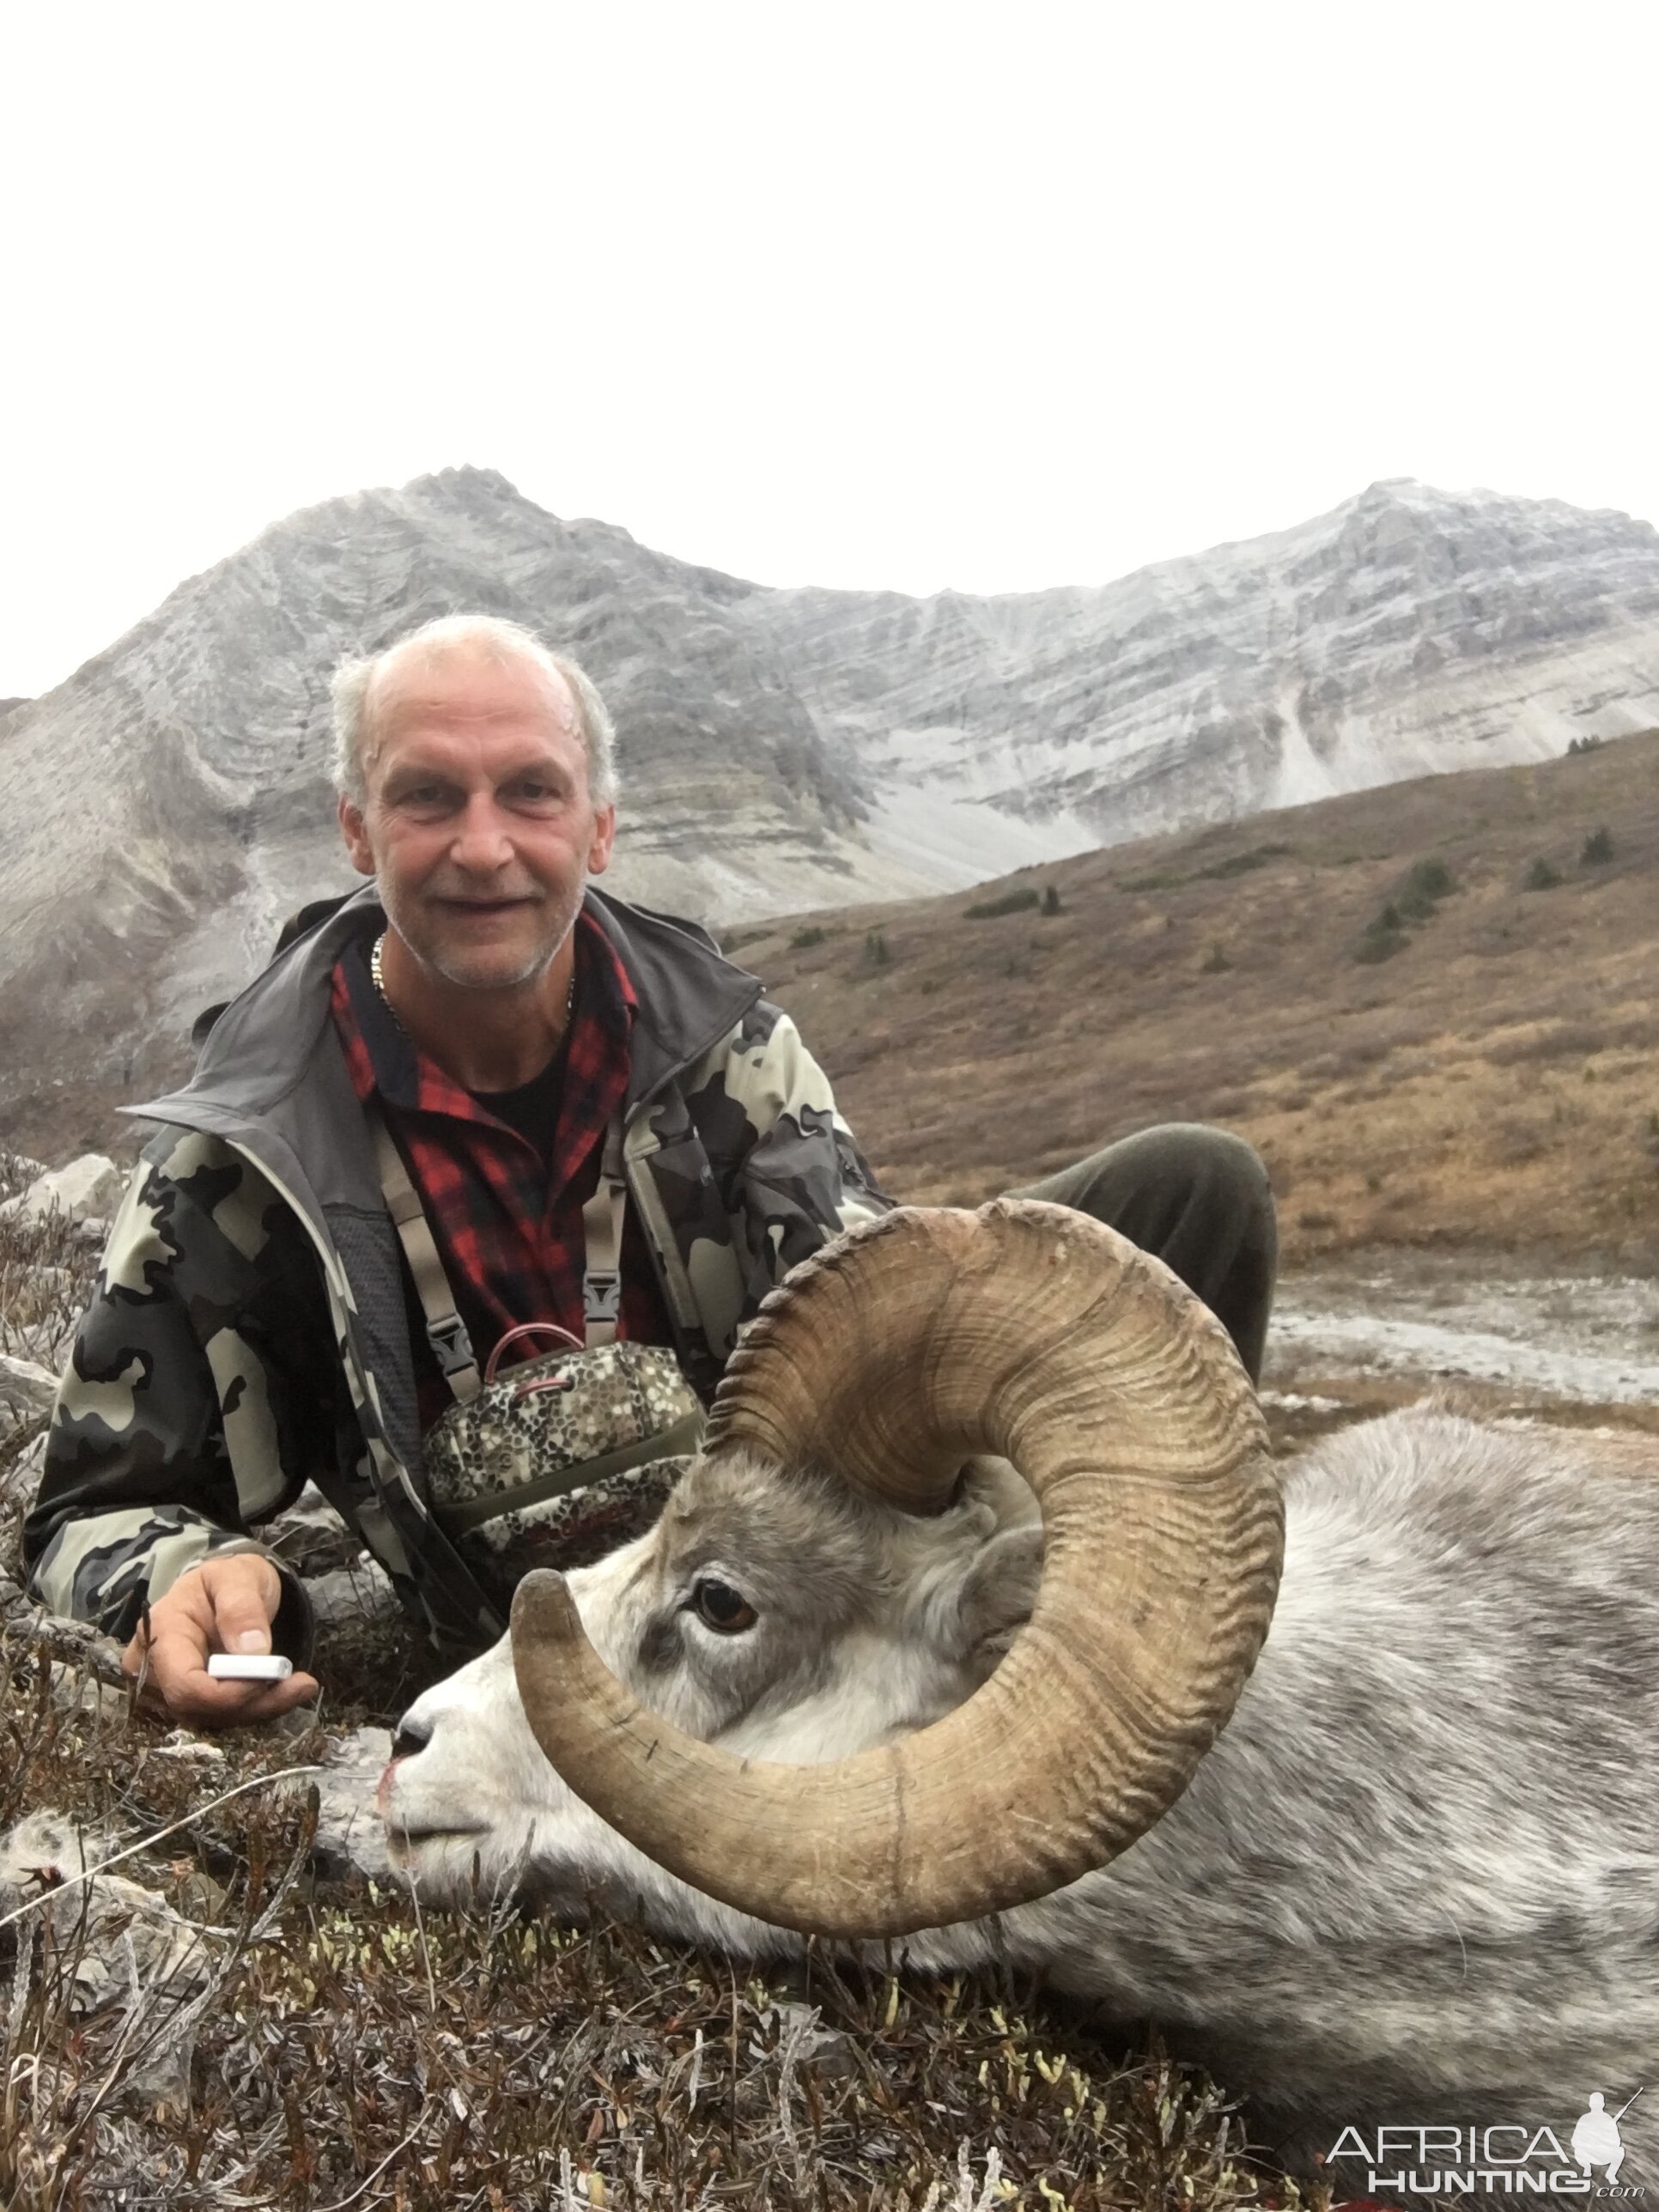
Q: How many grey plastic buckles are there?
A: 2